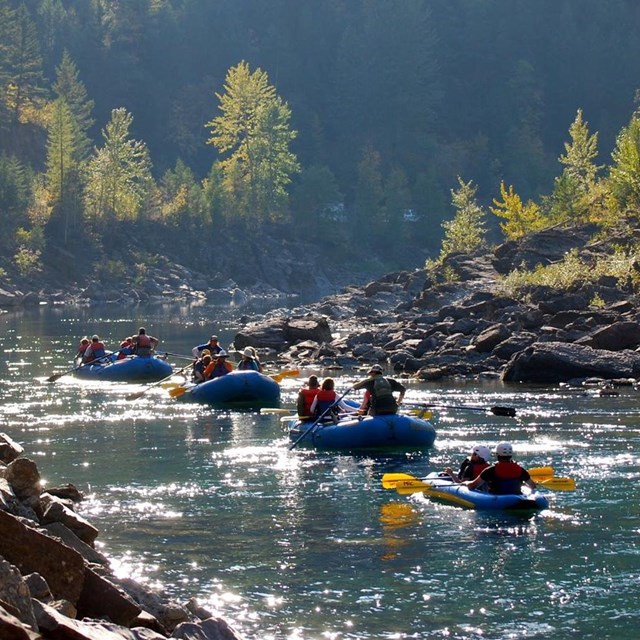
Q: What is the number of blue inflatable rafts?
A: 4